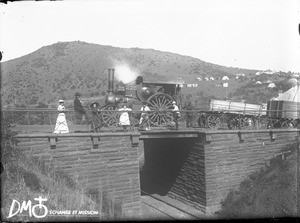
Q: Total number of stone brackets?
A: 6